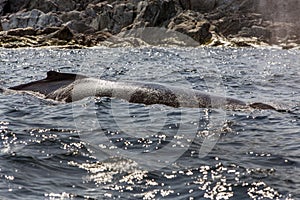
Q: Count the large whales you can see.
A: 1